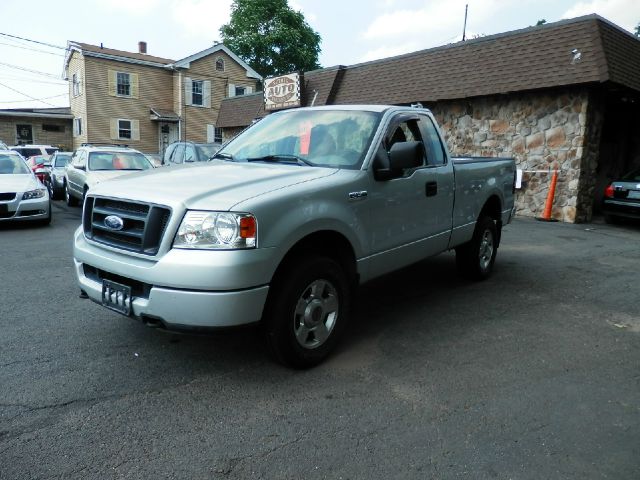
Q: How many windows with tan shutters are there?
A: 2